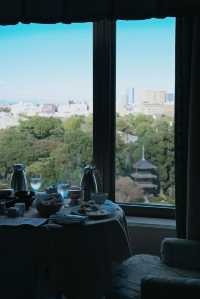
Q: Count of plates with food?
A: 1